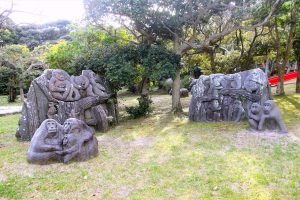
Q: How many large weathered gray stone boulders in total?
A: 2